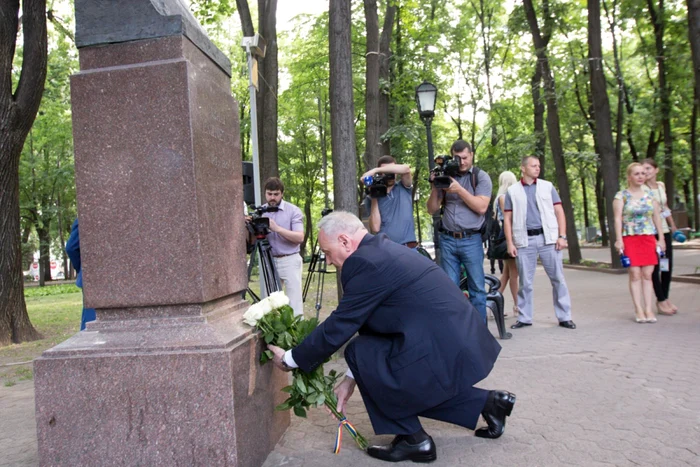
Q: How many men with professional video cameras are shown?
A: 3